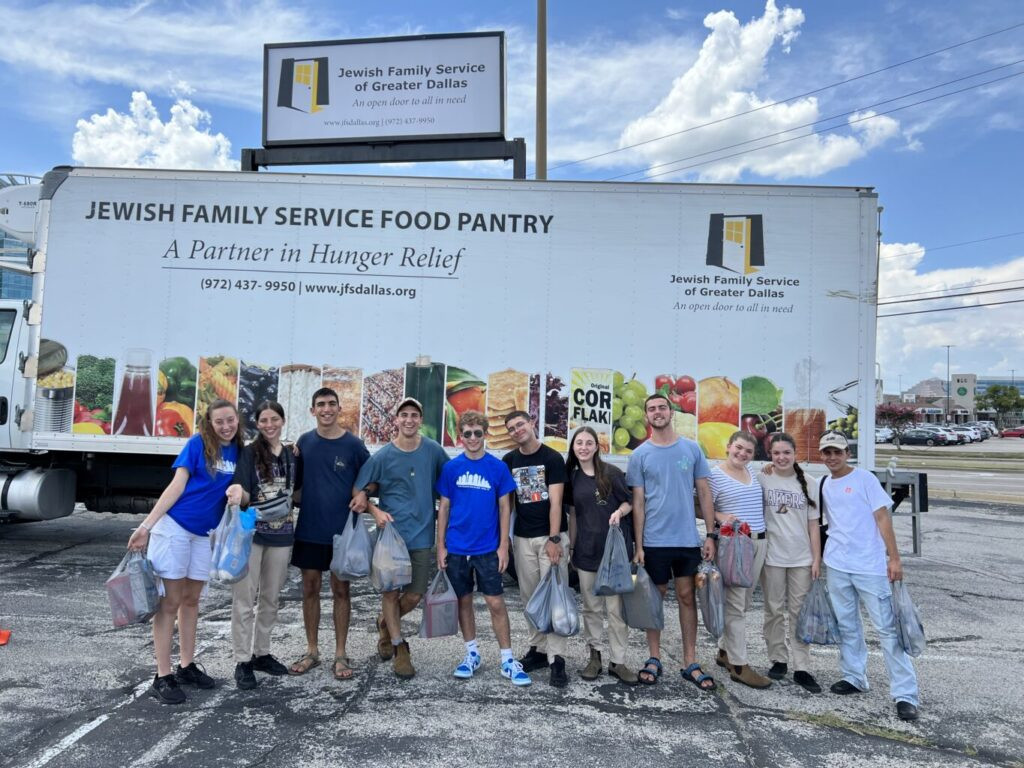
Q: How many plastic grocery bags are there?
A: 13